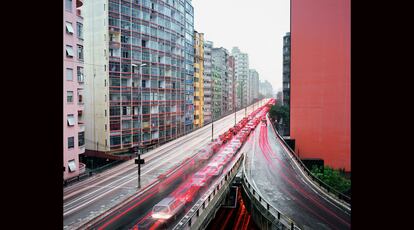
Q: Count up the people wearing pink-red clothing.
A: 0